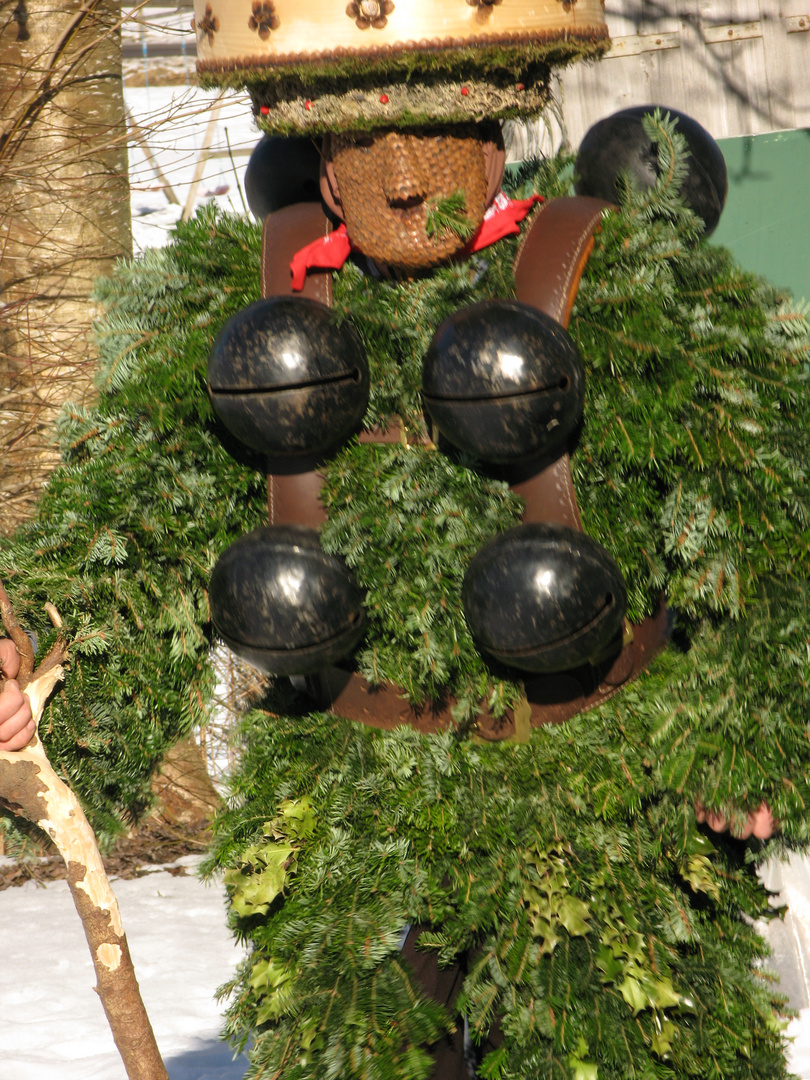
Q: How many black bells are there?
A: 6